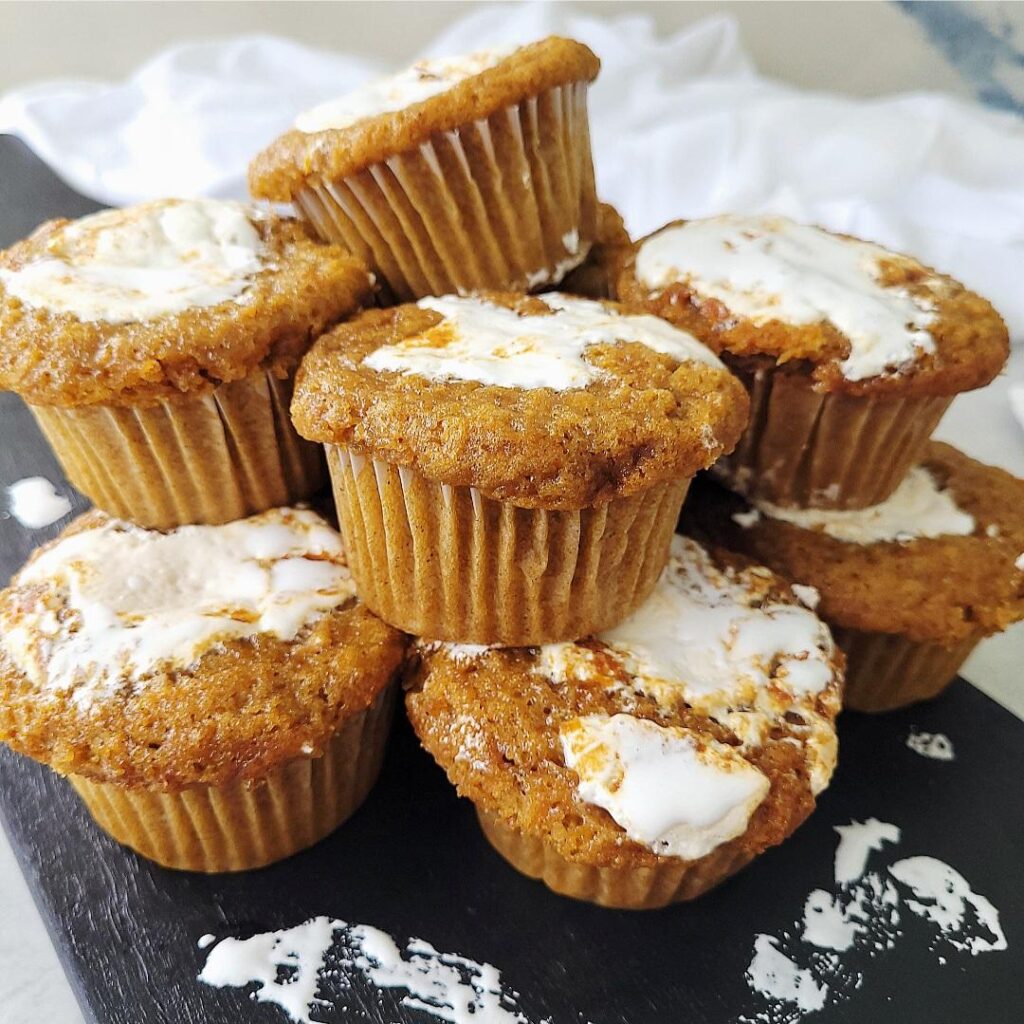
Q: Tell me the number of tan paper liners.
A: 7